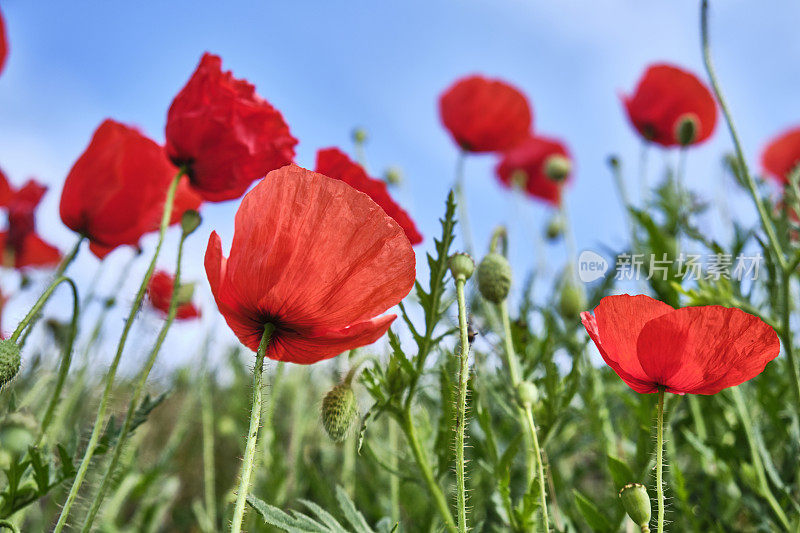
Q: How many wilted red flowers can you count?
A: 0